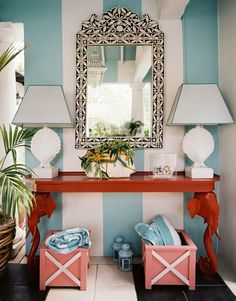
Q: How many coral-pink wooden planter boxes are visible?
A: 2